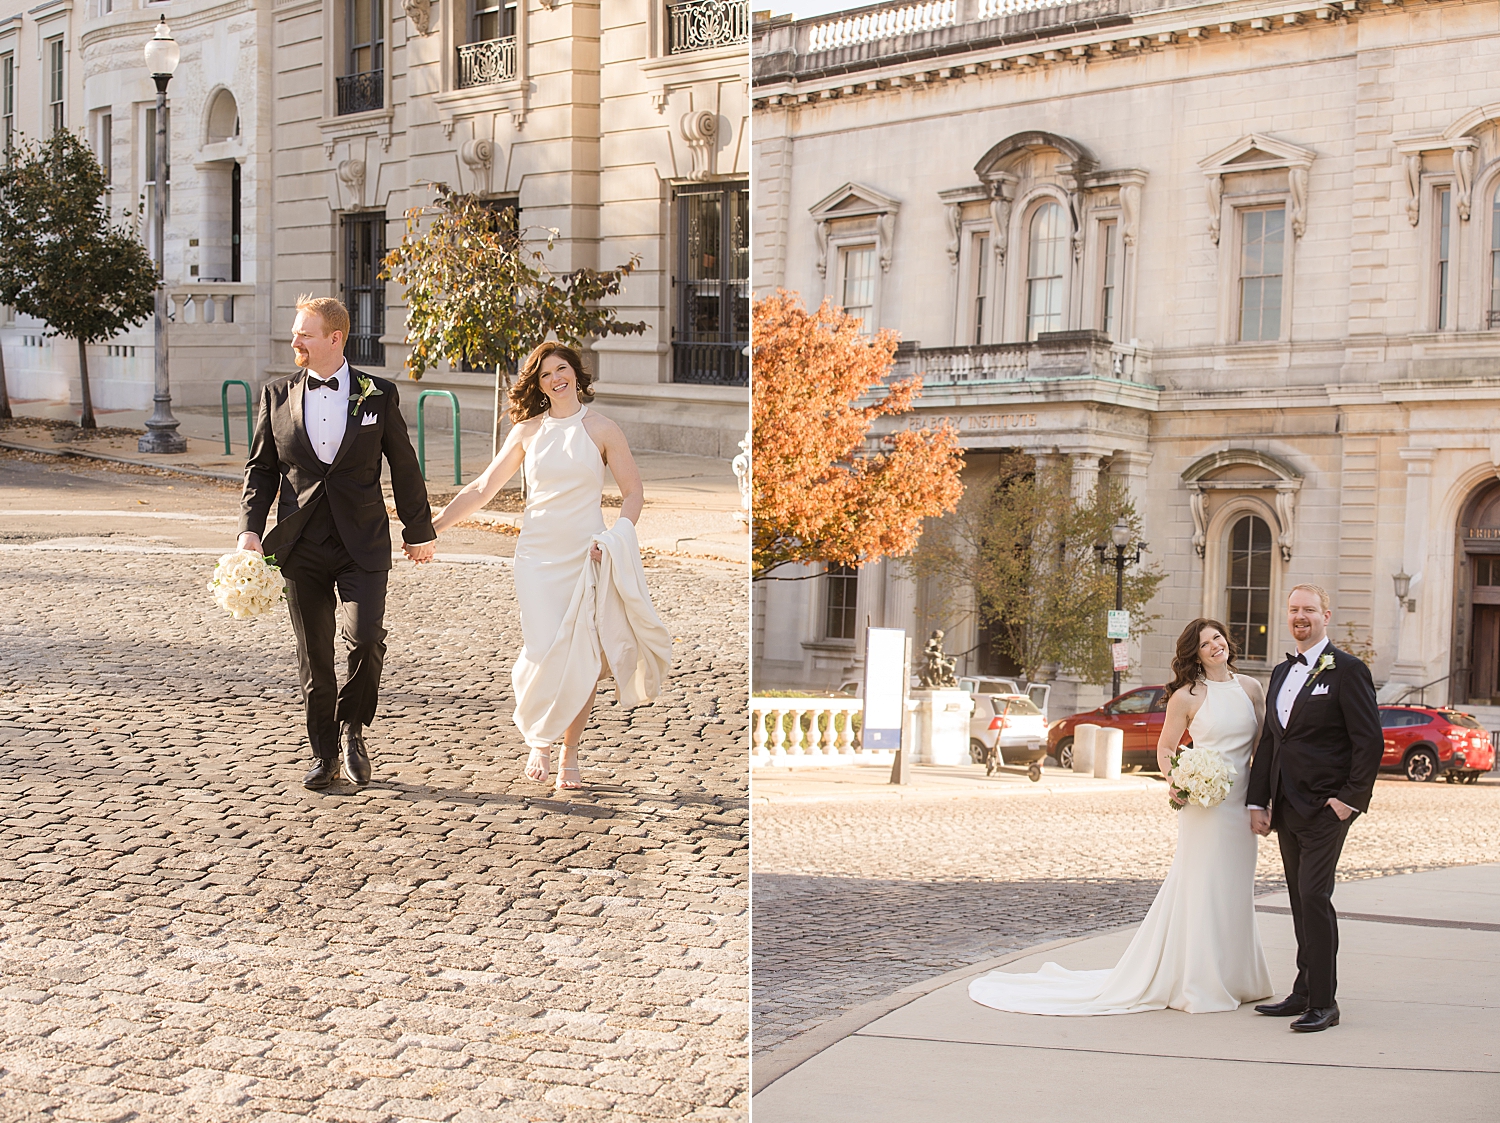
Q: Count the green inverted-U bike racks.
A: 2